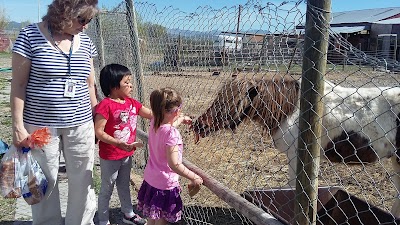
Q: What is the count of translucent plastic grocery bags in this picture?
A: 2